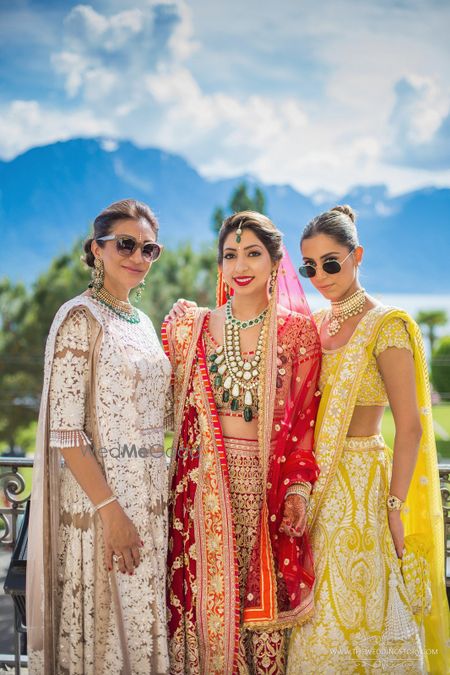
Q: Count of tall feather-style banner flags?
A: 0